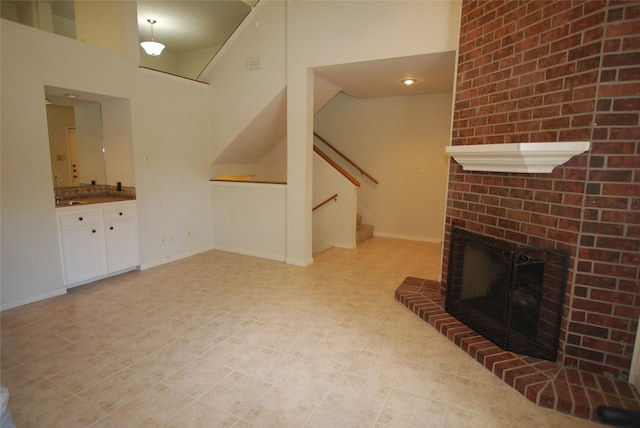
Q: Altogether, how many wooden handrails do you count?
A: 3